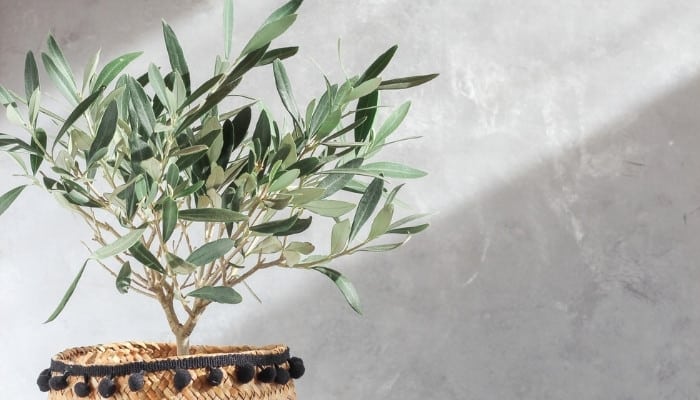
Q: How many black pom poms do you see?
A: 11